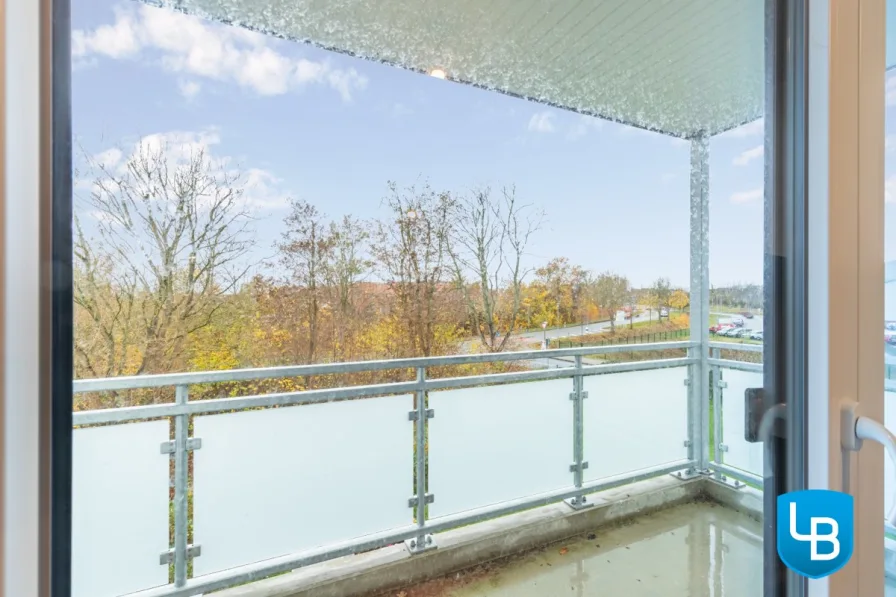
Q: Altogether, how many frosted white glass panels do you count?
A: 5